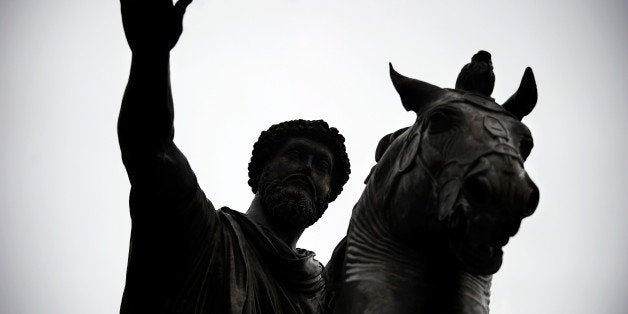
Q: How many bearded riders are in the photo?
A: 1